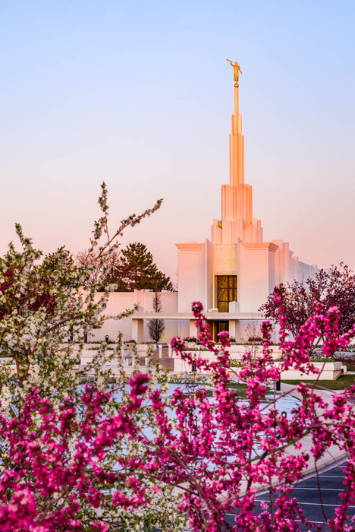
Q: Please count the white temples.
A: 1